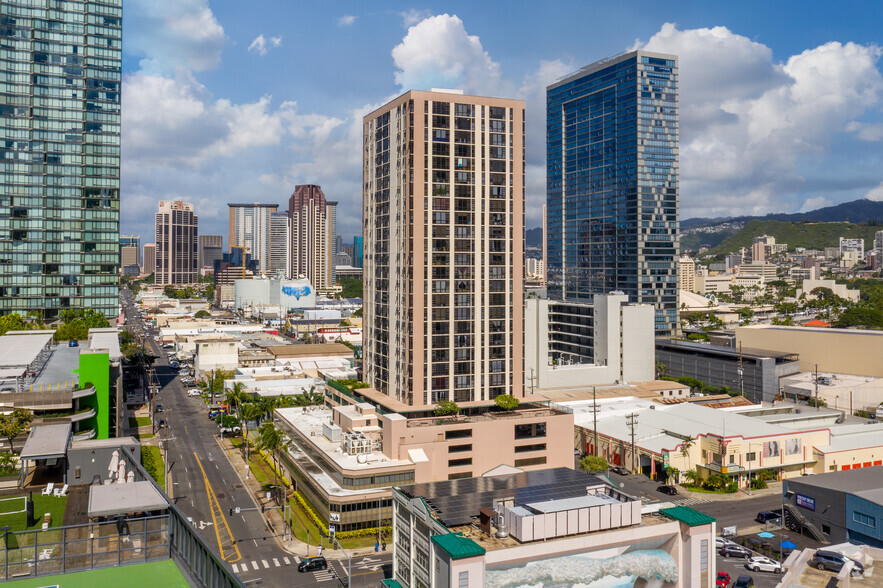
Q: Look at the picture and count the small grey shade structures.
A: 2